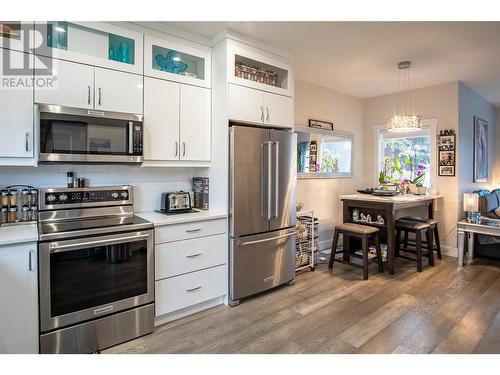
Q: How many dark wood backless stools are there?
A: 3